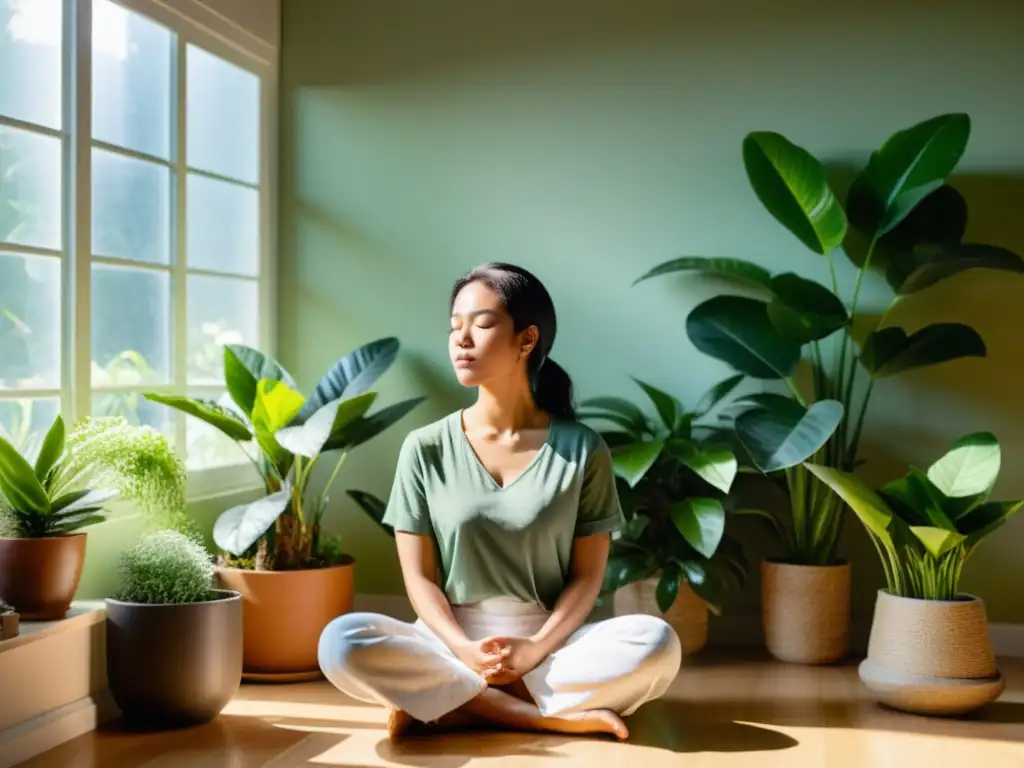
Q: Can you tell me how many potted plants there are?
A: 6